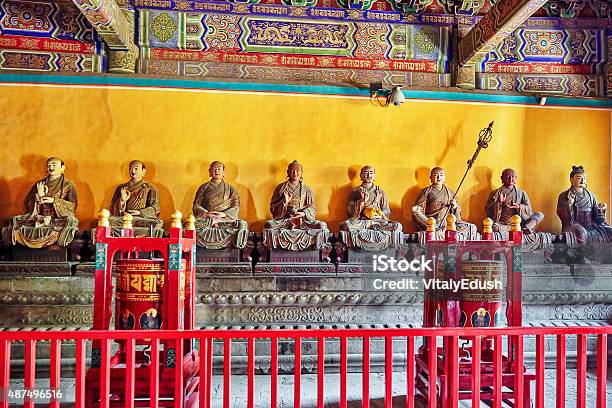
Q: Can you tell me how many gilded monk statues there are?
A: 8